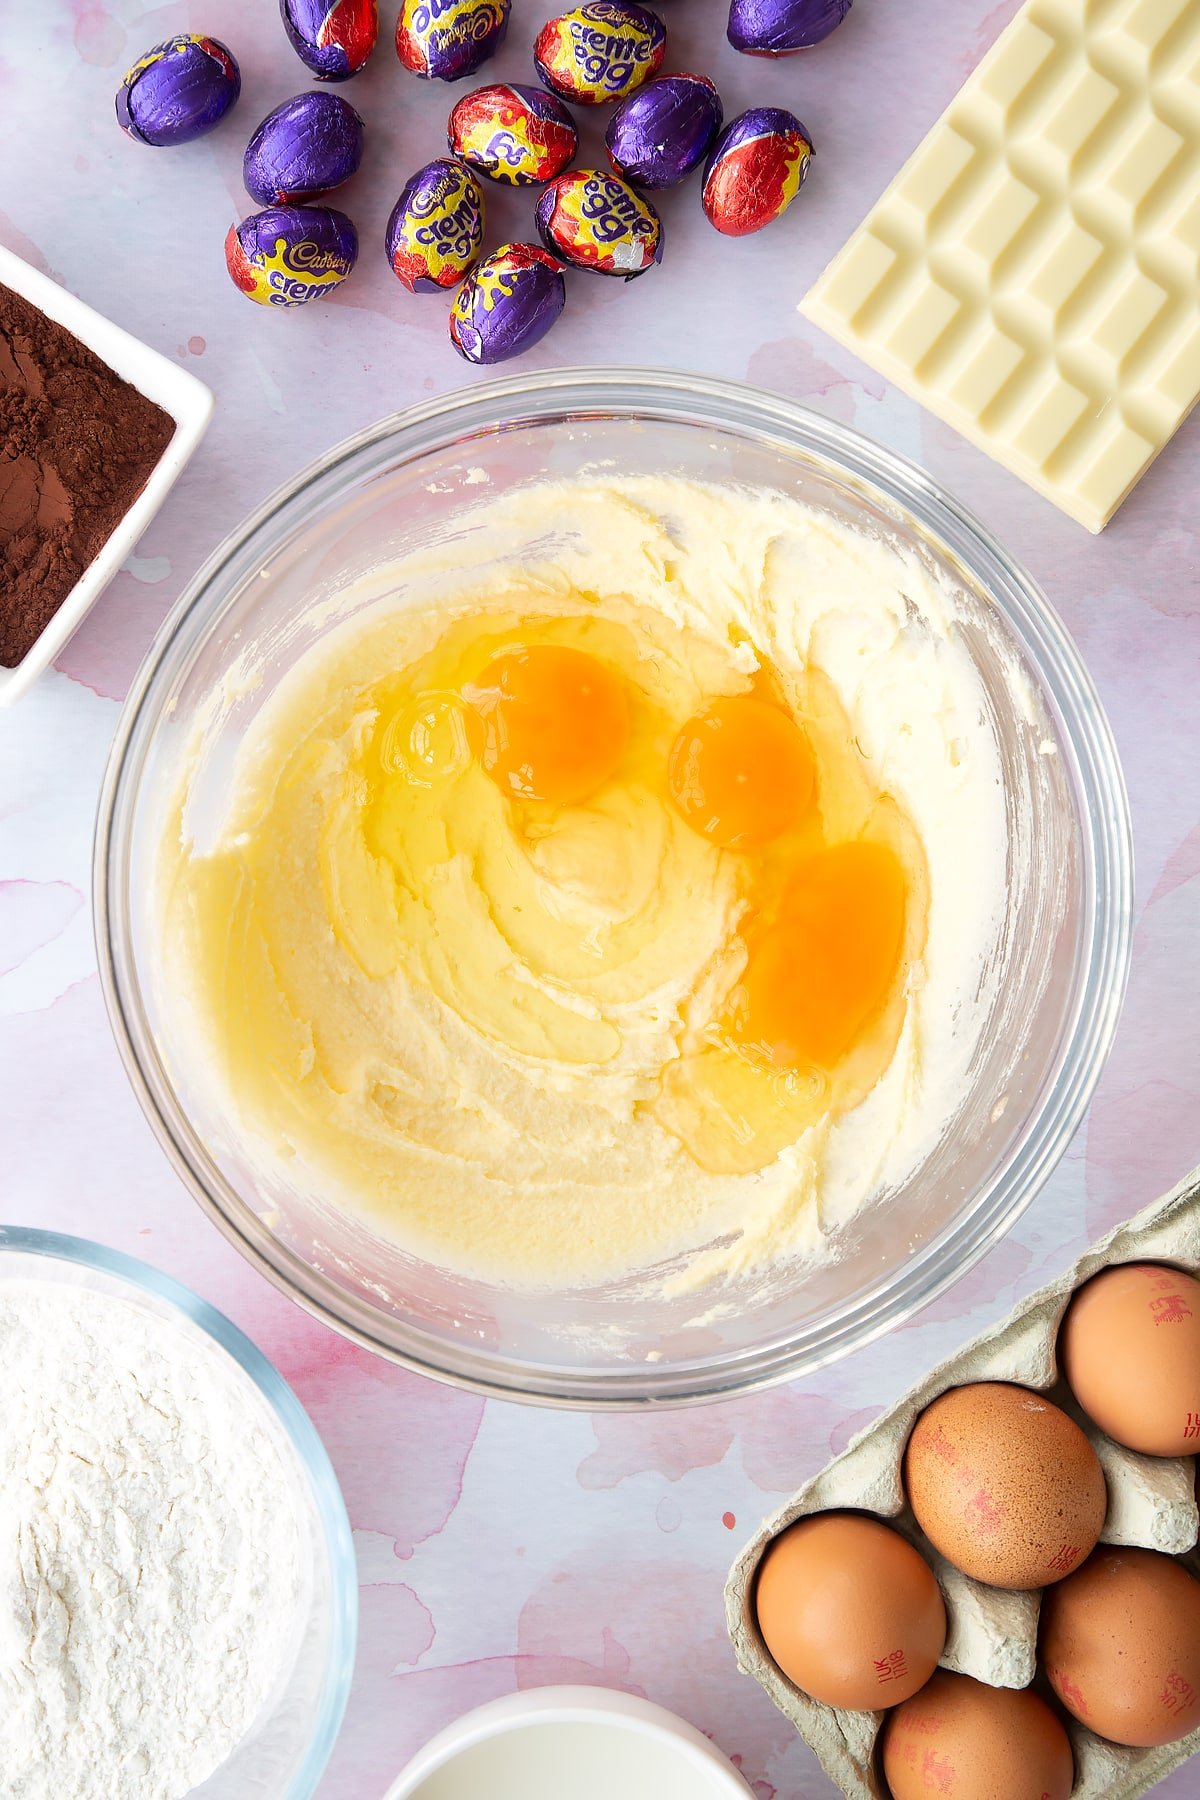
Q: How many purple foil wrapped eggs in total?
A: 13